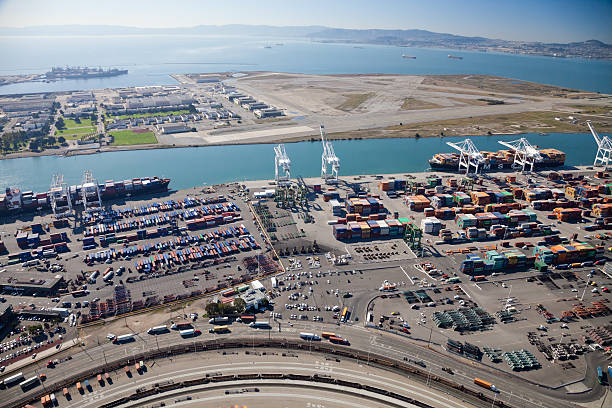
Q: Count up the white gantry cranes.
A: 7